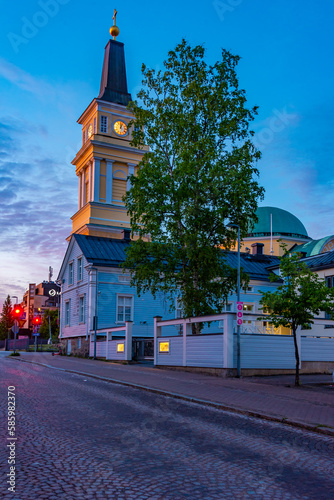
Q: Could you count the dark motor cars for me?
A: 0